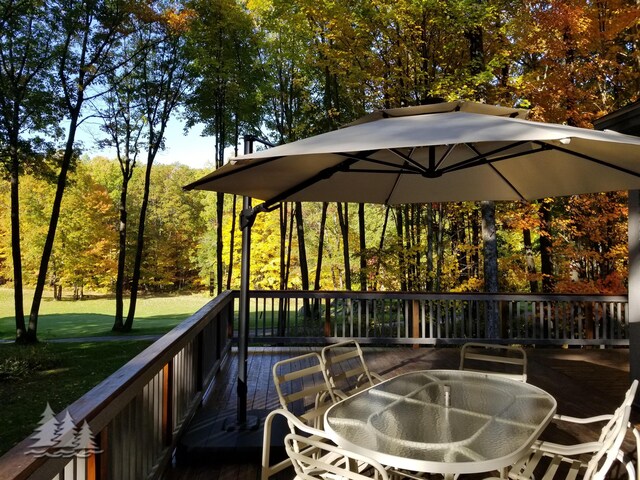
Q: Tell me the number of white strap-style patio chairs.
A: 6